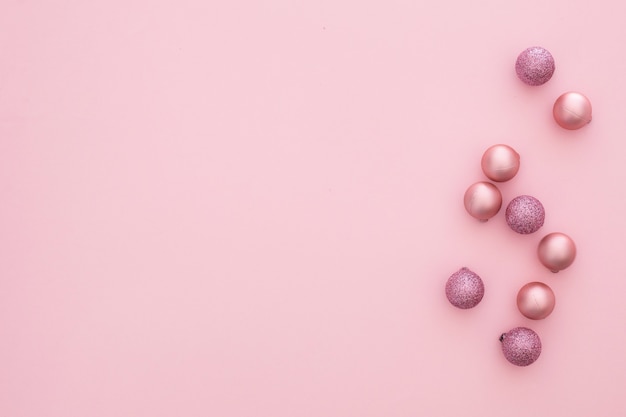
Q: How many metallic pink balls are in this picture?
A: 5